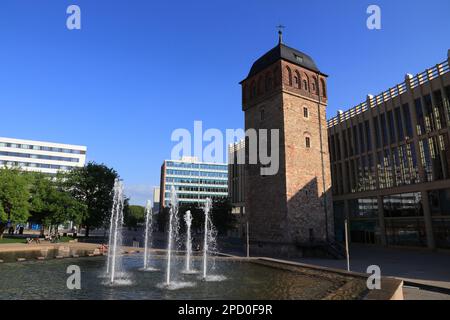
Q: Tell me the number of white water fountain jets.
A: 6